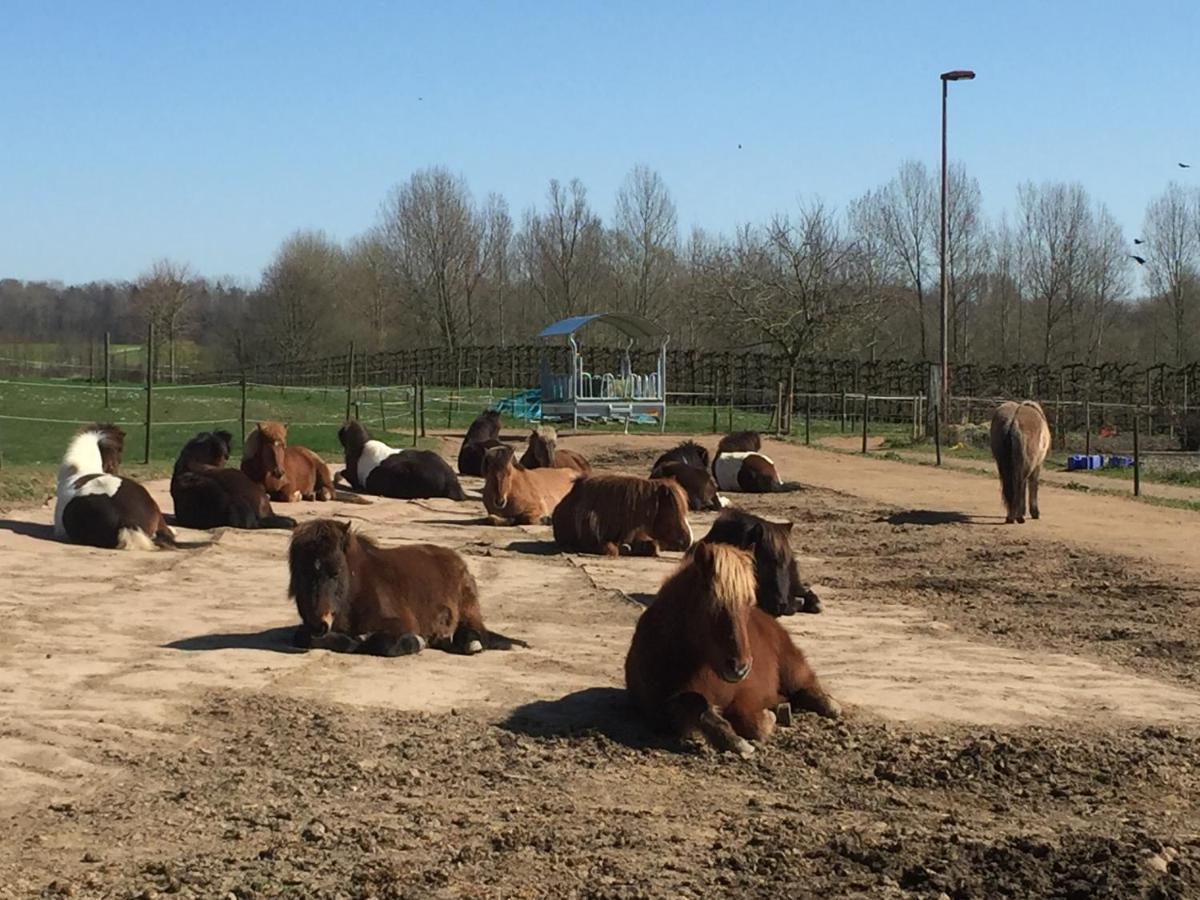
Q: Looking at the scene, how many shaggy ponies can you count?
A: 14